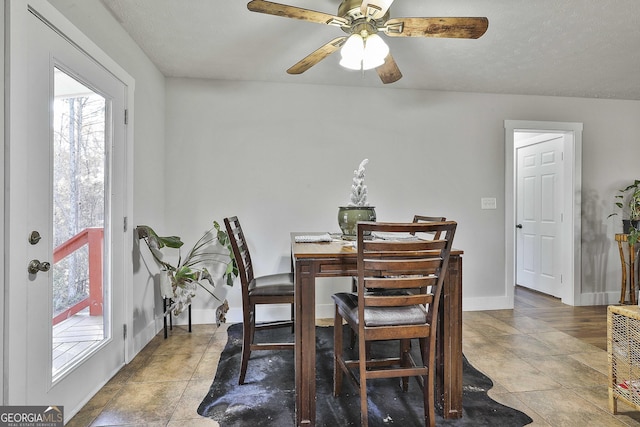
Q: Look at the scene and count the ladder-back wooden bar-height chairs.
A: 3